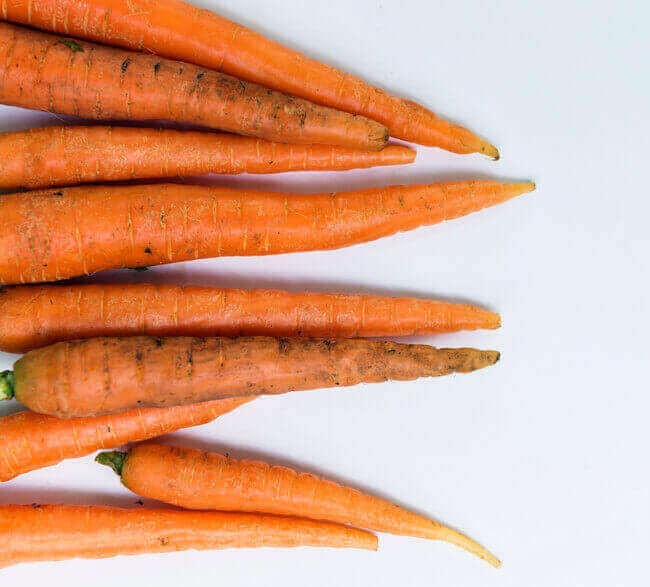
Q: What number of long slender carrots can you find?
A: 9